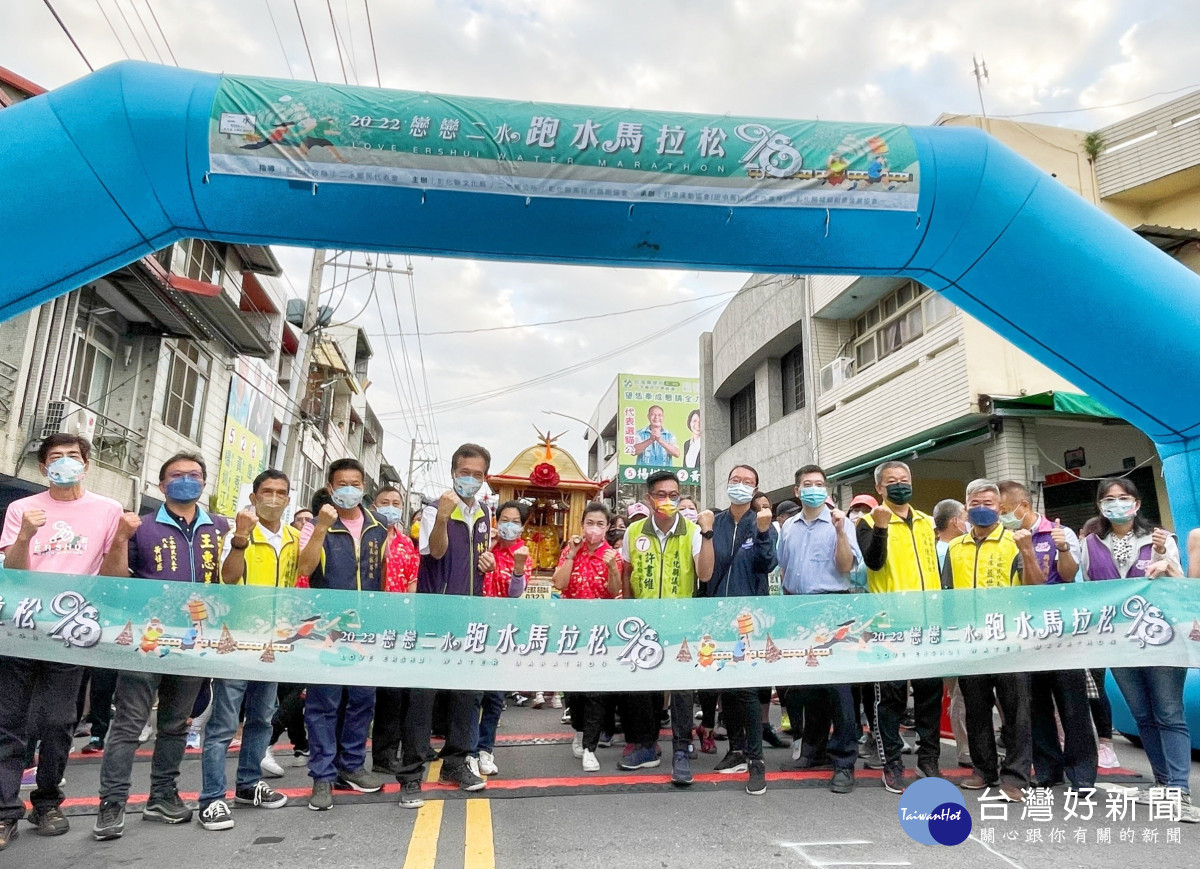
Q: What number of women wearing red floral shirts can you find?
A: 2